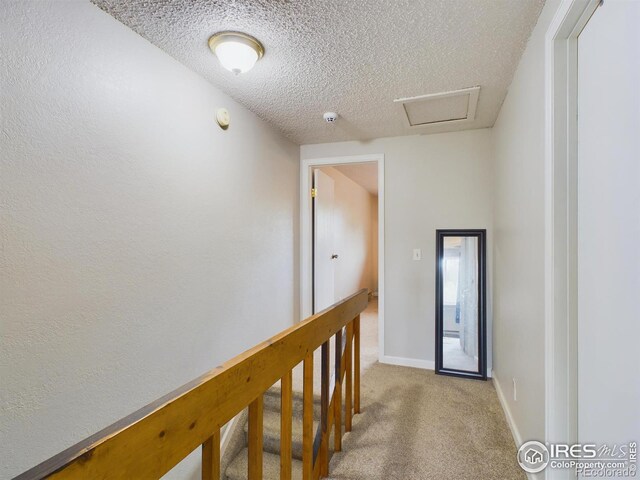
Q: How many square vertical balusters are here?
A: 8